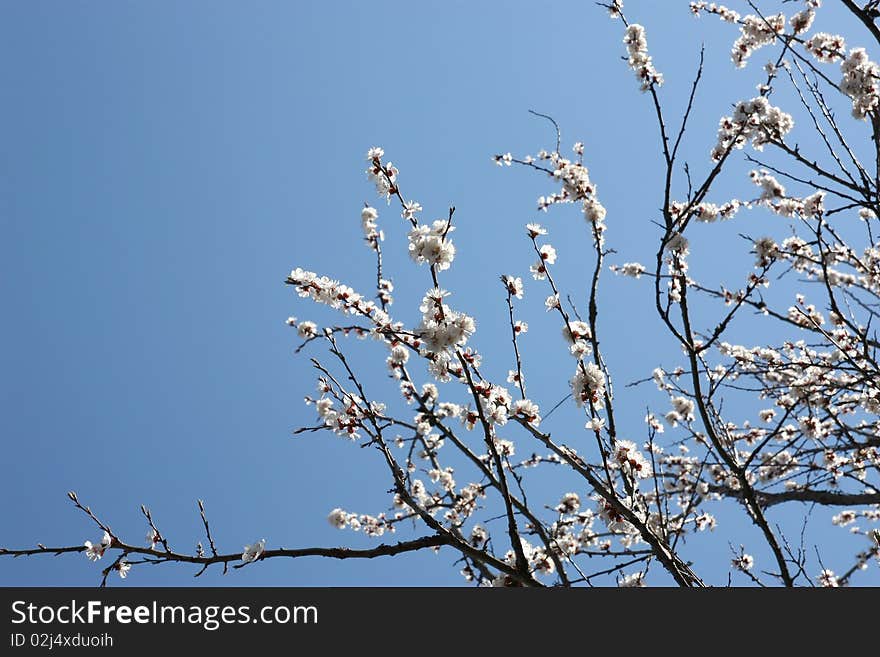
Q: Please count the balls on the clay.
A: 0